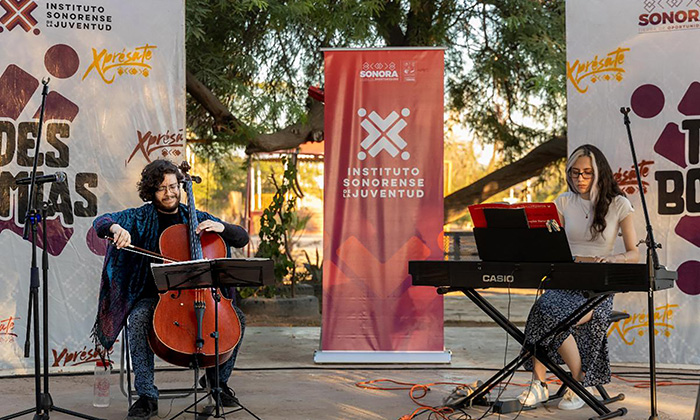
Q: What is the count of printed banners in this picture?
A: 3